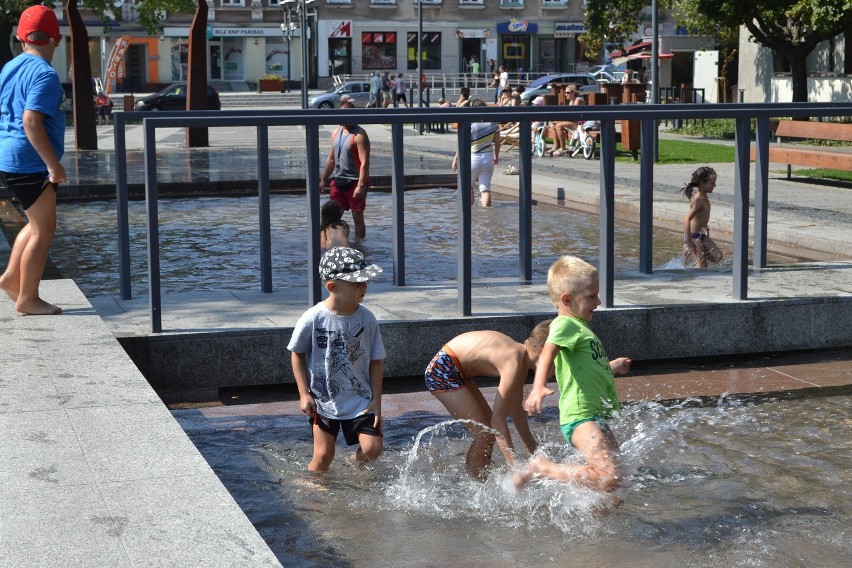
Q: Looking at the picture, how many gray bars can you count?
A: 11